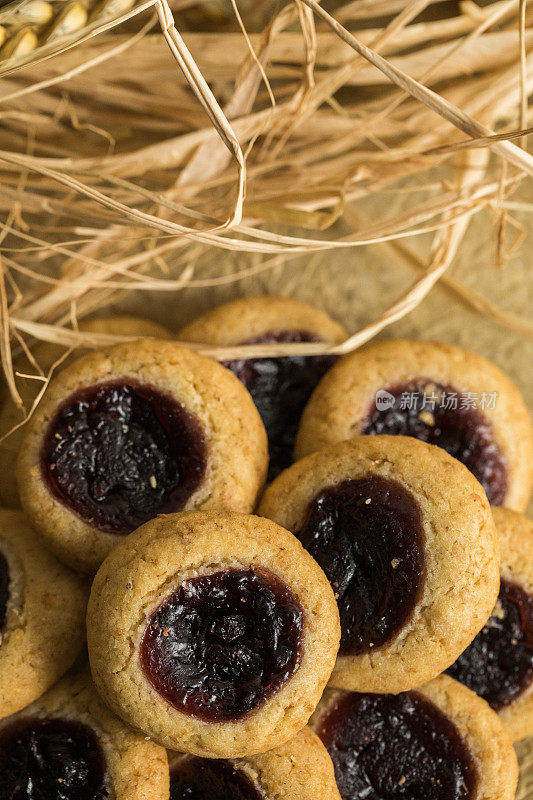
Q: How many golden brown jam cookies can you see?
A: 10